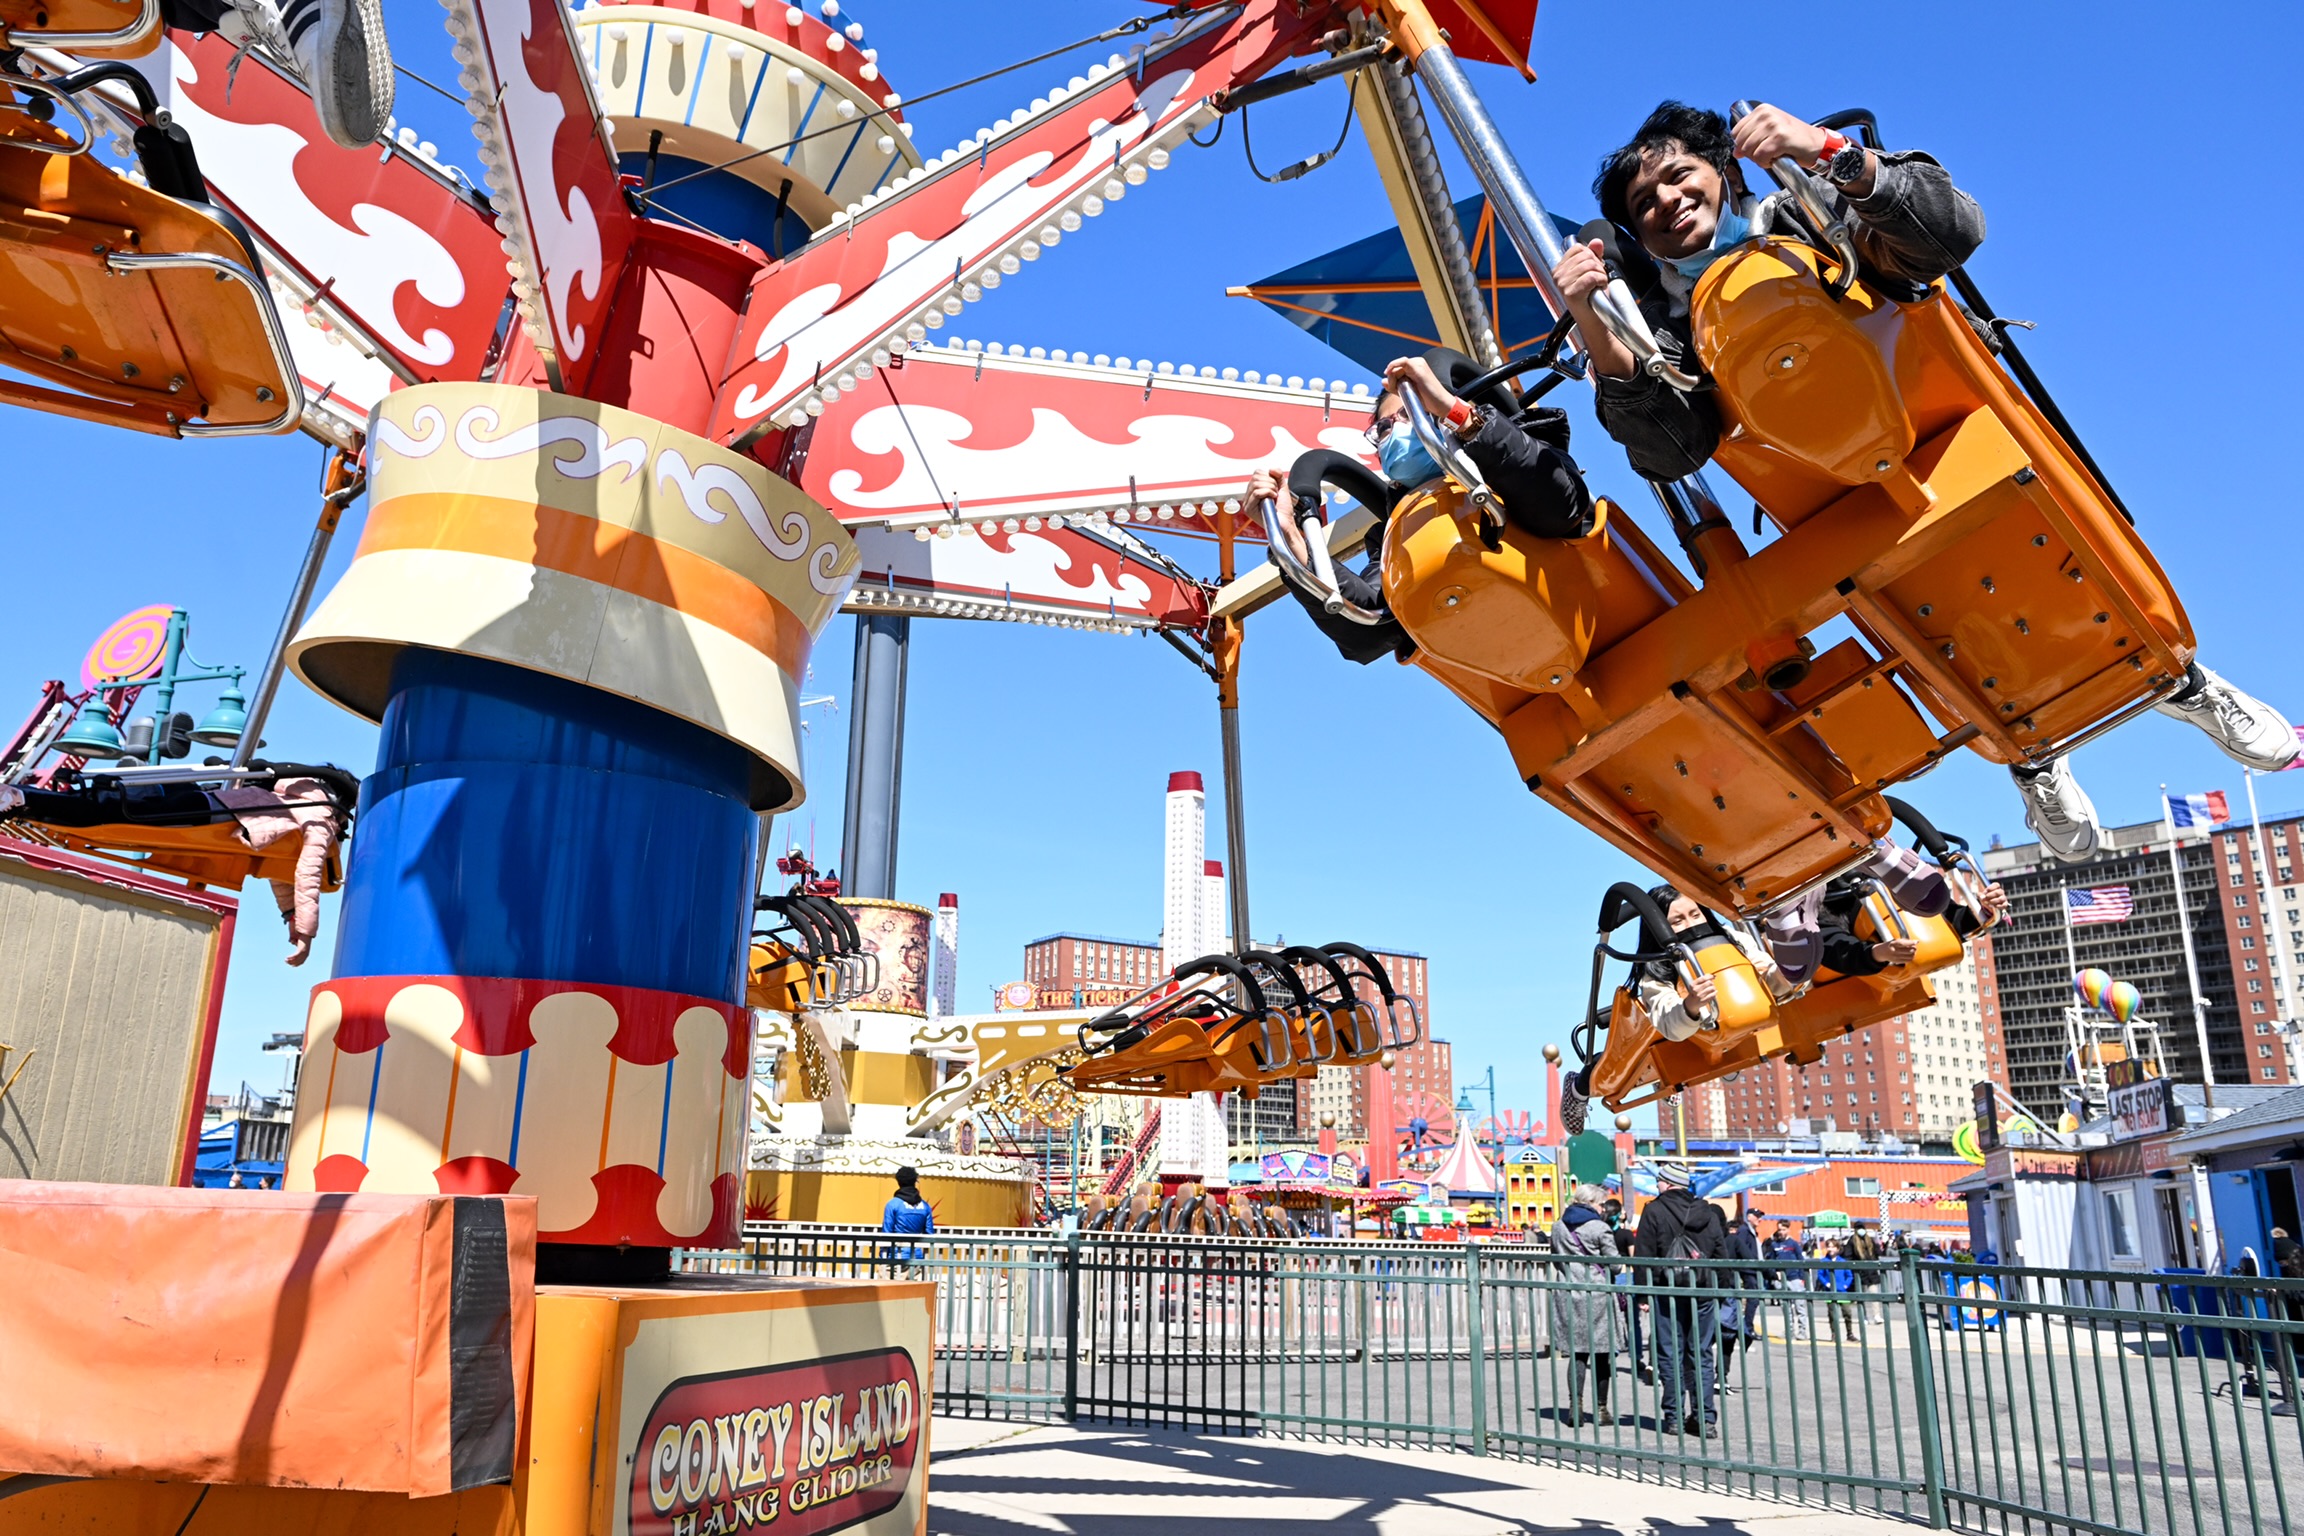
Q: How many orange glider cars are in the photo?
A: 6